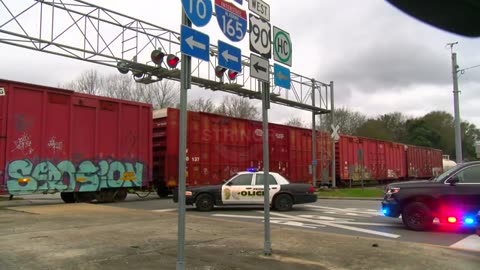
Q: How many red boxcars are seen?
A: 4